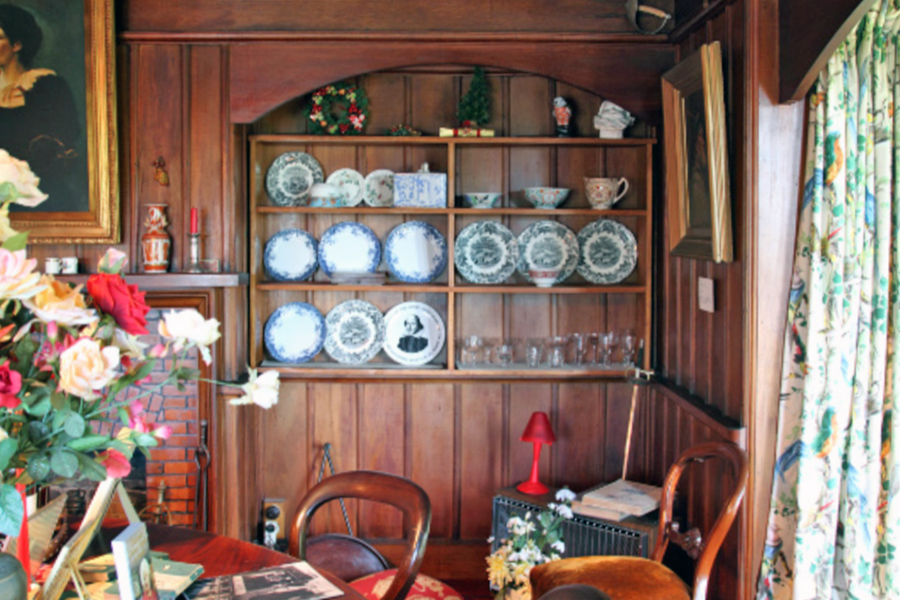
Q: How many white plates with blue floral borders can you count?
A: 4